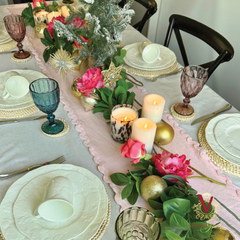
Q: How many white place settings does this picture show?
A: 5